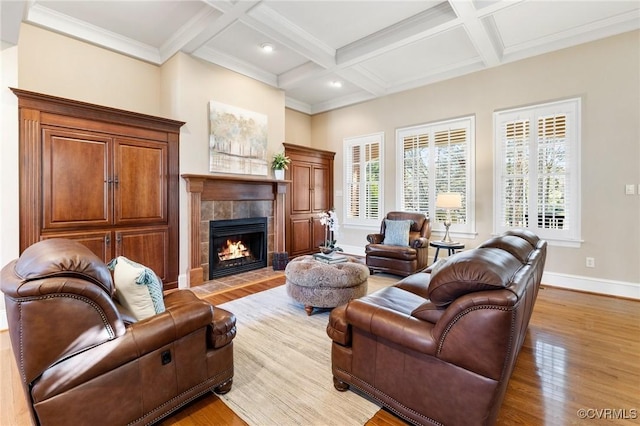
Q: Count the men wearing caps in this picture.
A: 0